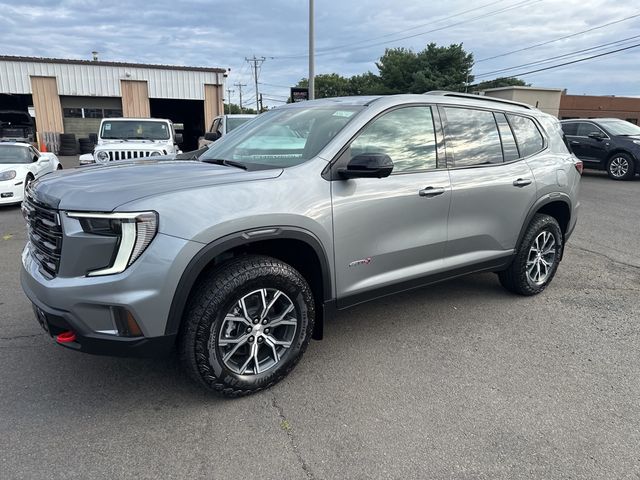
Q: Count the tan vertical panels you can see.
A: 3